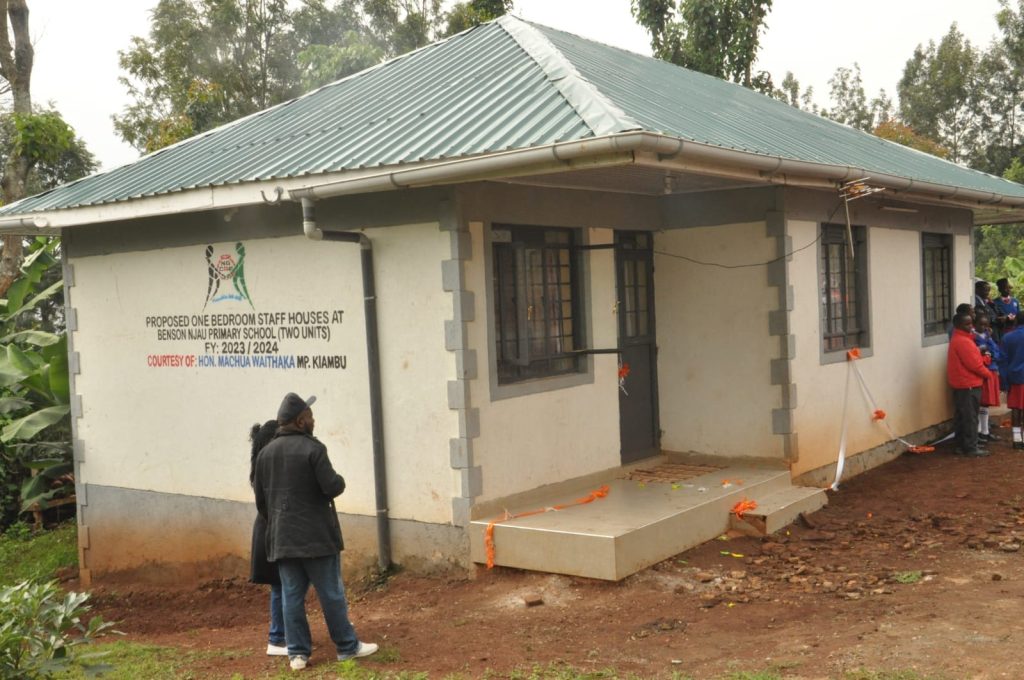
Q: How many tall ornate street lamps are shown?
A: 0